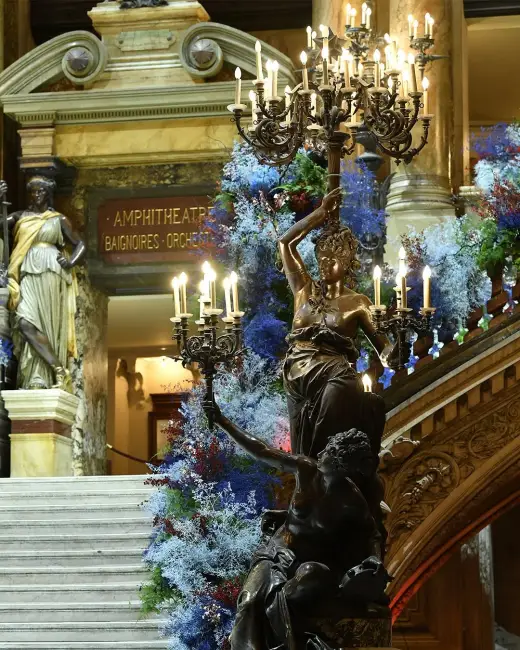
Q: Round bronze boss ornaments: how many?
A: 2